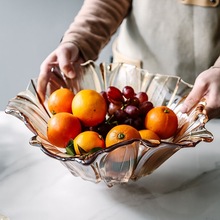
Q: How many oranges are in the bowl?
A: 7